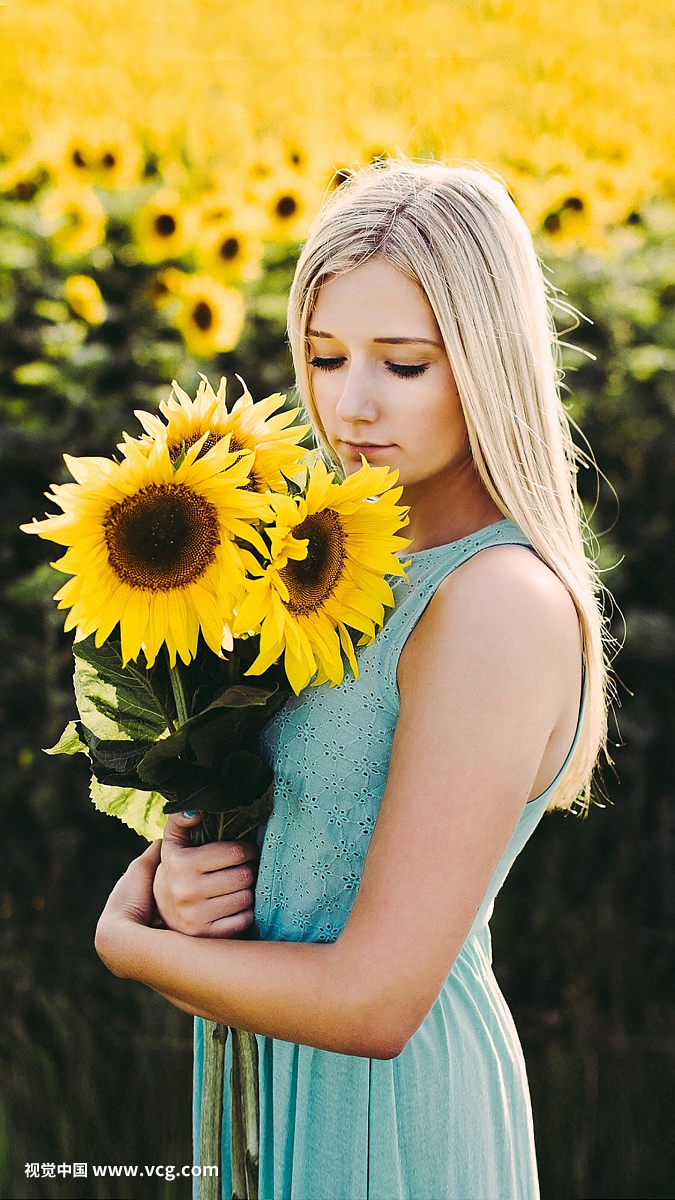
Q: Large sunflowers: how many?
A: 3